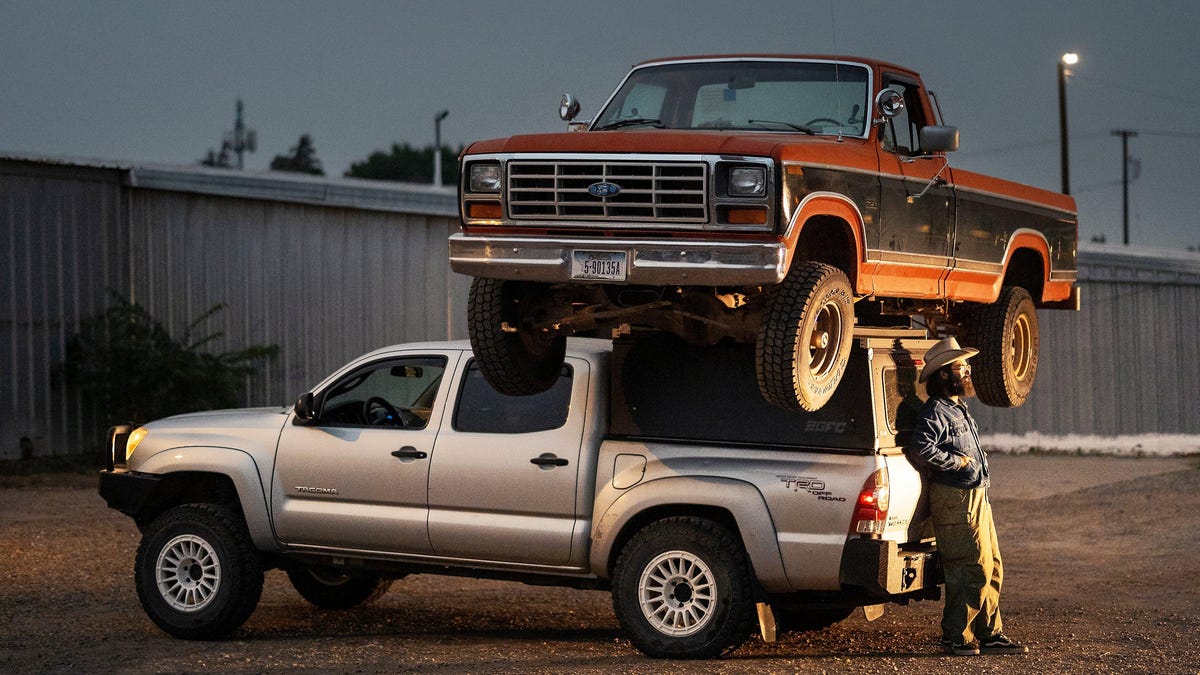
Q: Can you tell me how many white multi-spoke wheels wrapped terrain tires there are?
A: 2